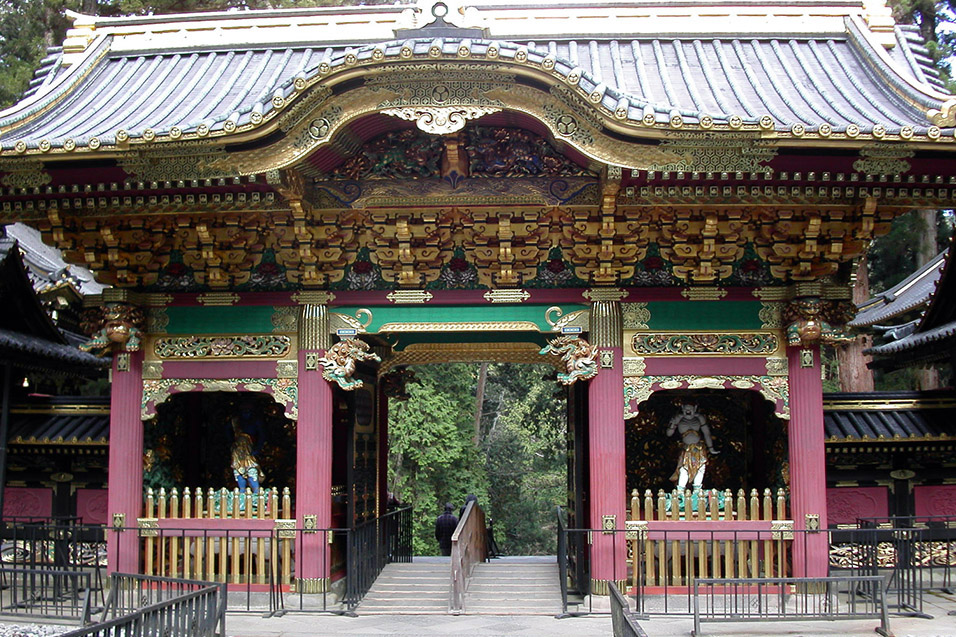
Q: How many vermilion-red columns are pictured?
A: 4